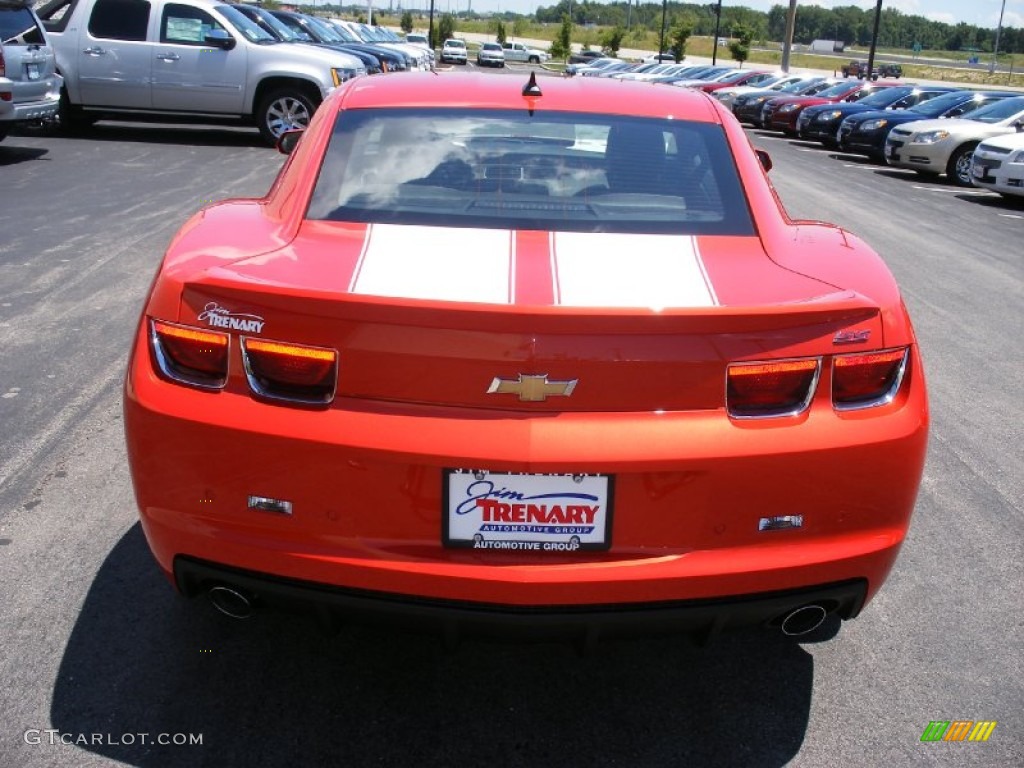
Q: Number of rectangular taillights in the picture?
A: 4